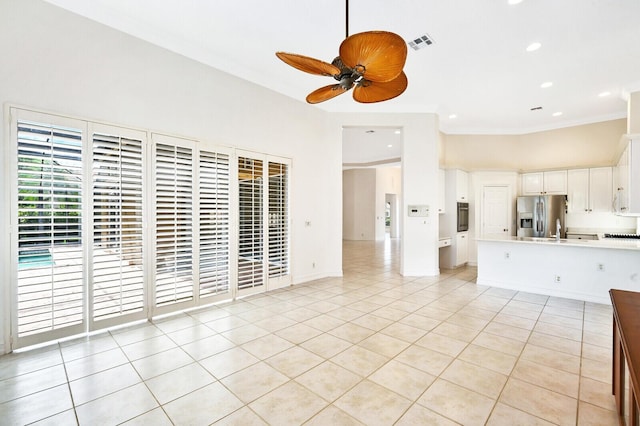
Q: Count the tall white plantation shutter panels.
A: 6